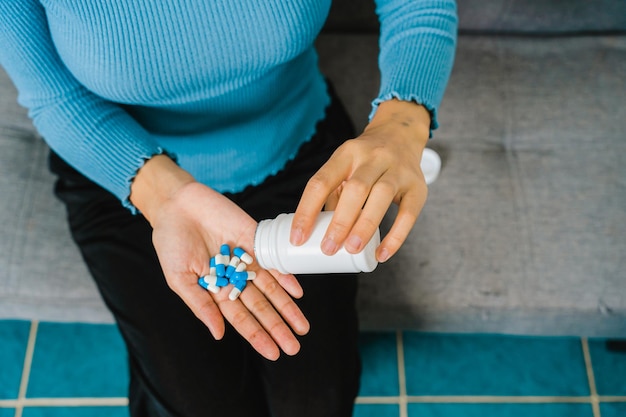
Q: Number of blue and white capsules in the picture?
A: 10